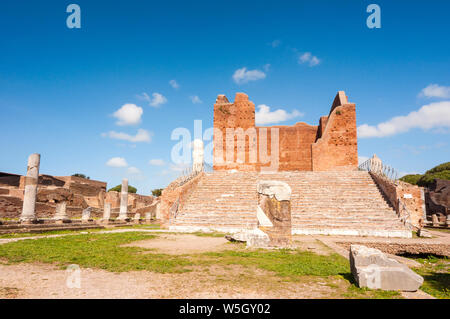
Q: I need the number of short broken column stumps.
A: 5